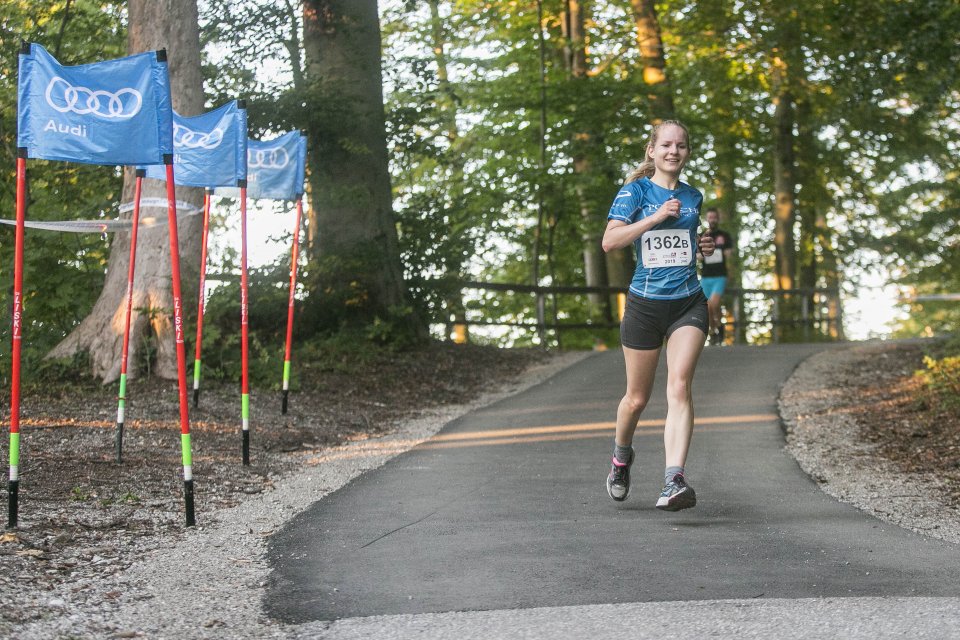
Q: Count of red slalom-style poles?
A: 6